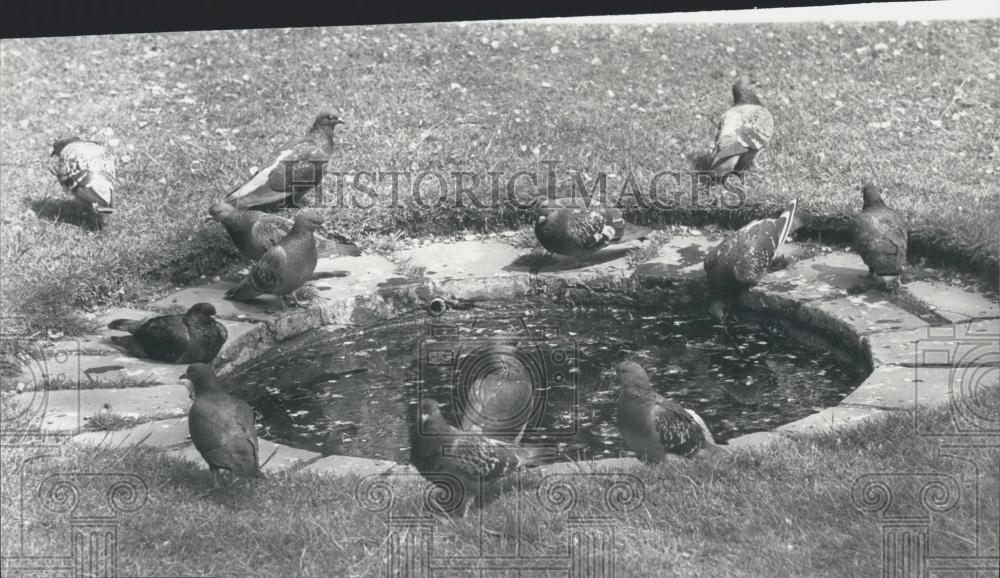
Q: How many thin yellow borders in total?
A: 0